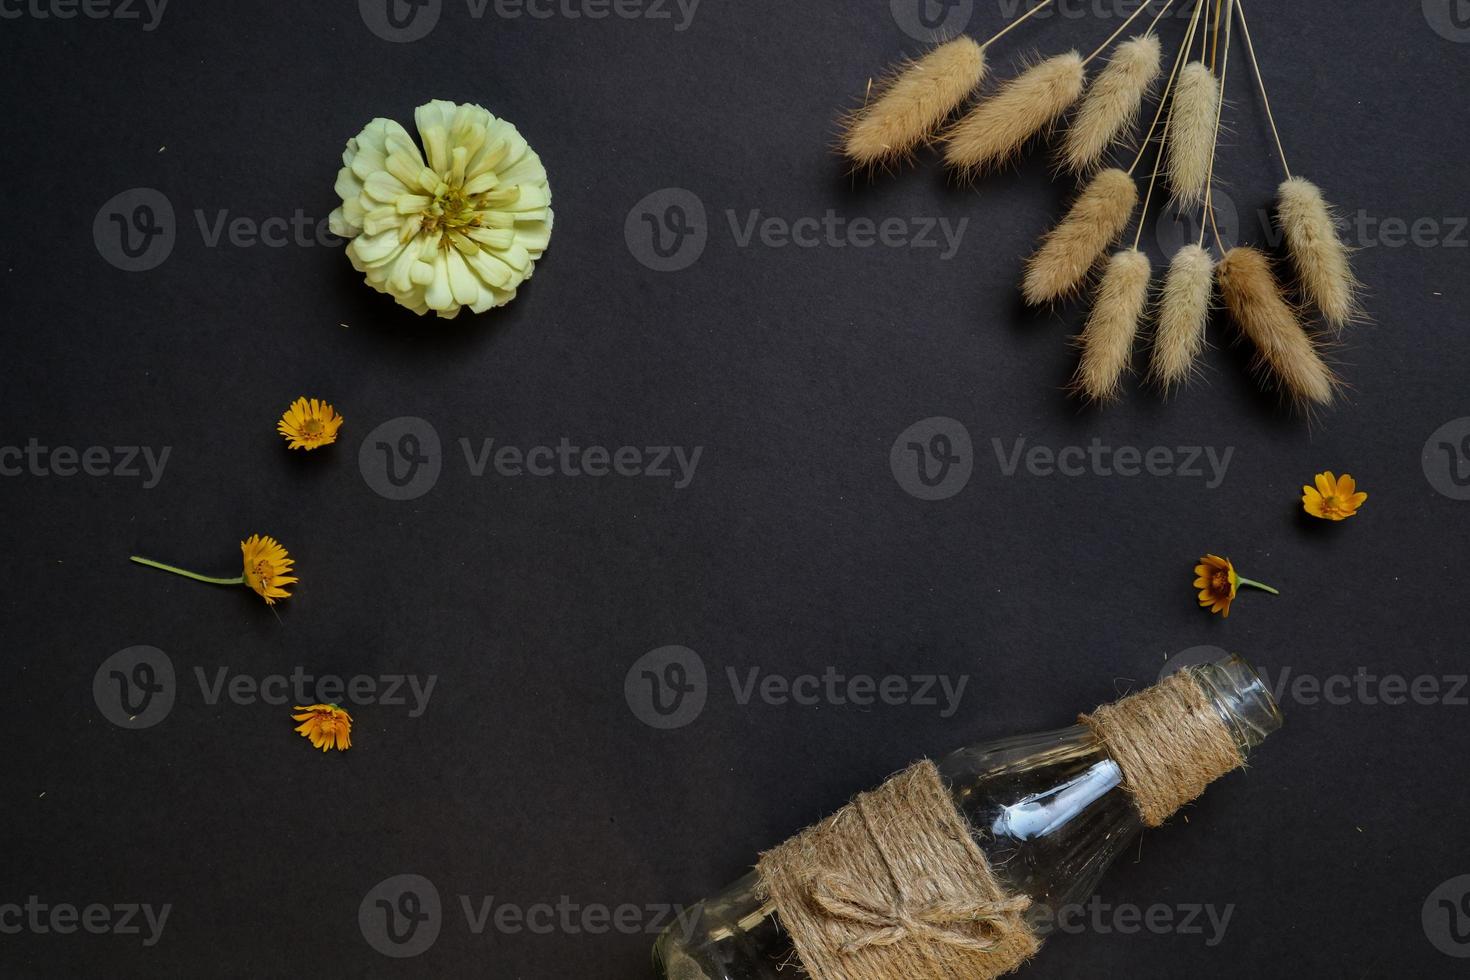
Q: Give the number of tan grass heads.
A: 9